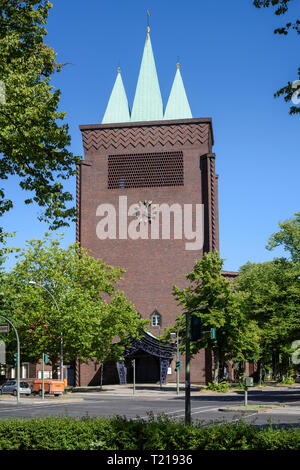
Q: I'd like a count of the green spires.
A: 3